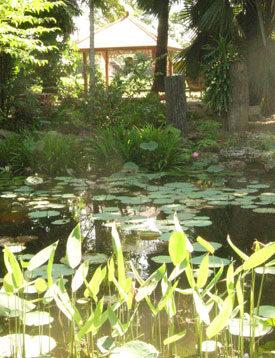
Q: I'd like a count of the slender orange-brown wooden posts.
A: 4